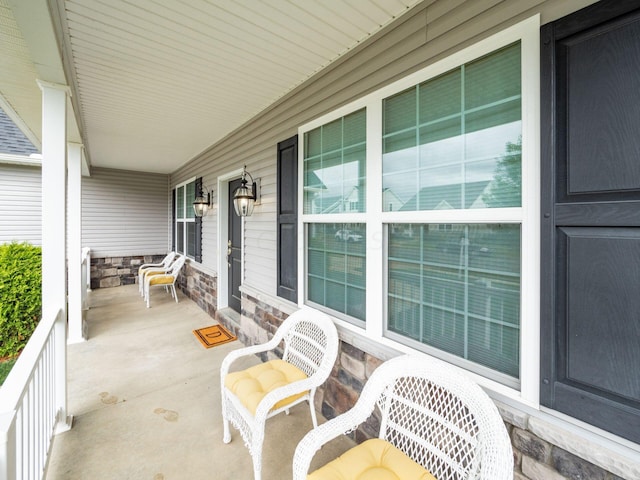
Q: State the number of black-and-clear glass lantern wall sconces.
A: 2